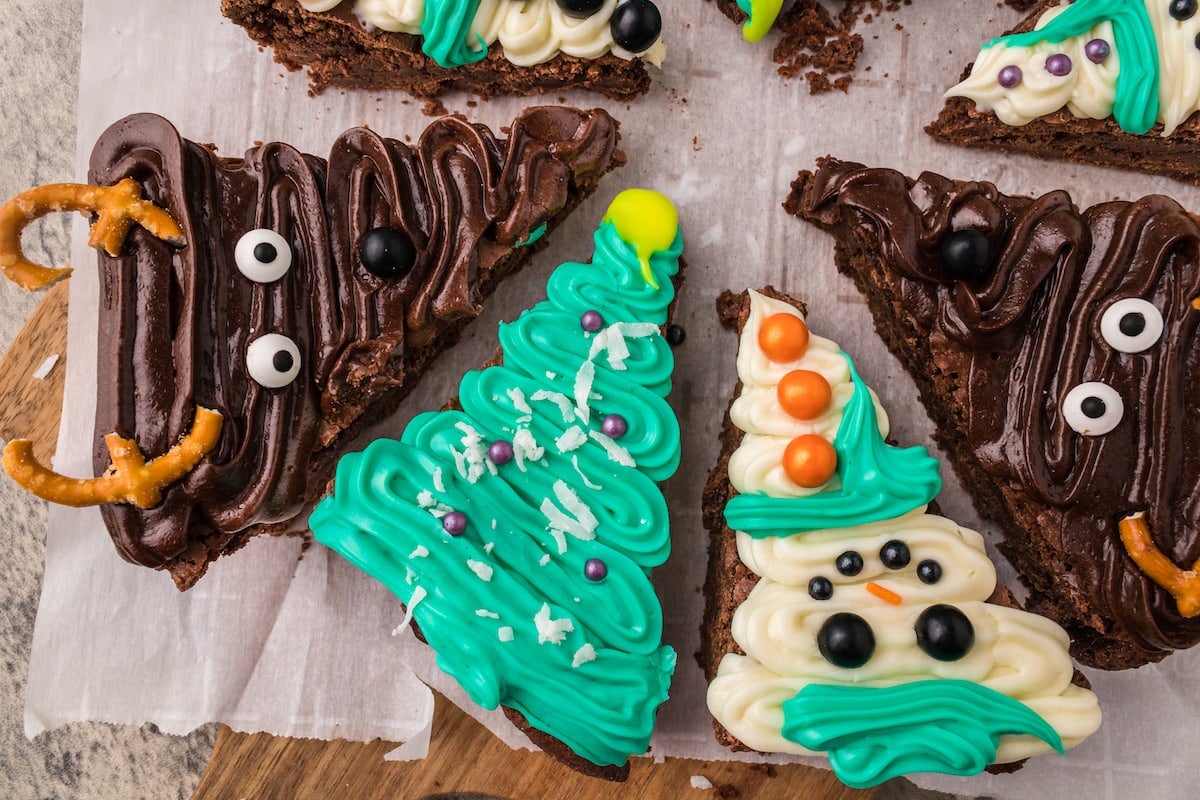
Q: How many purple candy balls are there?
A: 8